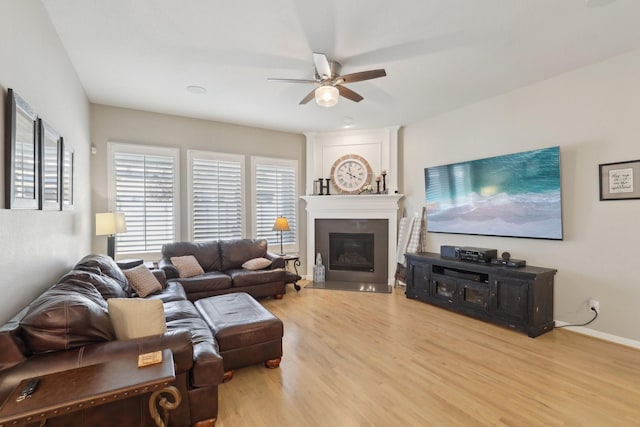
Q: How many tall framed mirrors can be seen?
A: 3